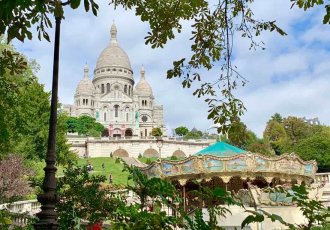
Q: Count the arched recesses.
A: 3